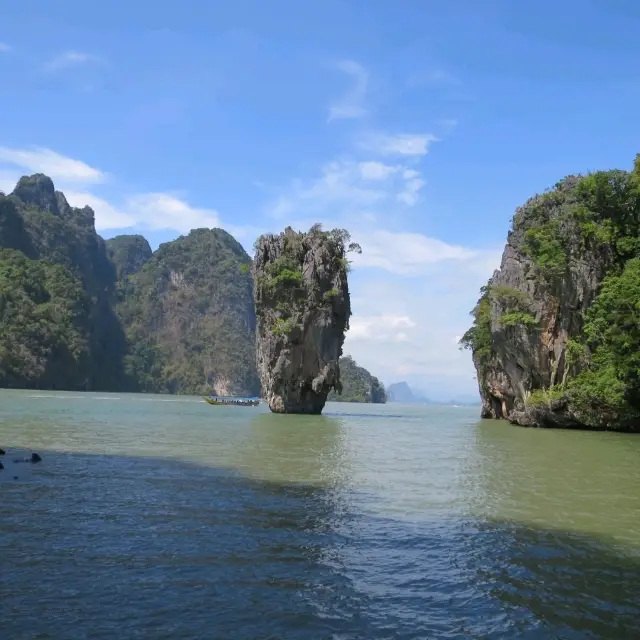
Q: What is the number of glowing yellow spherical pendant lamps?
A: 0